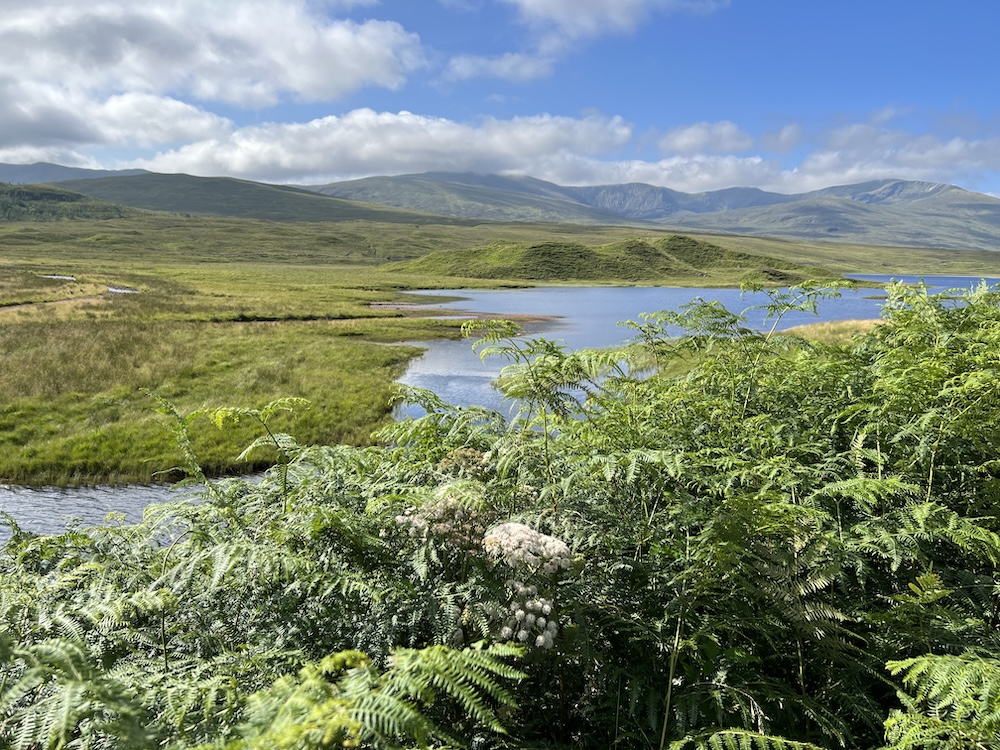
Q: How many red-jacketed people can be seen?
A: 0